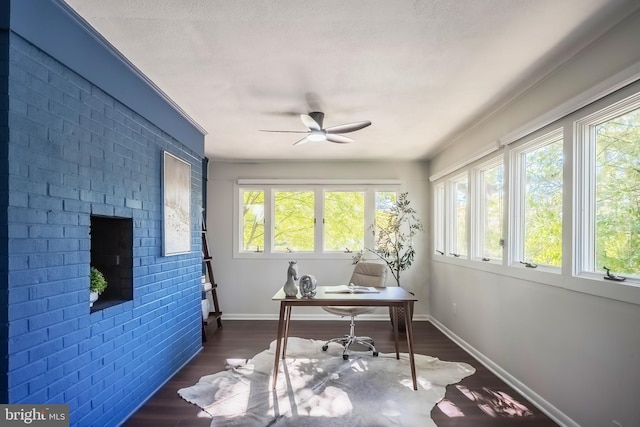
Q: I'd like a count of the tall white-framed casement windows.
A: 9